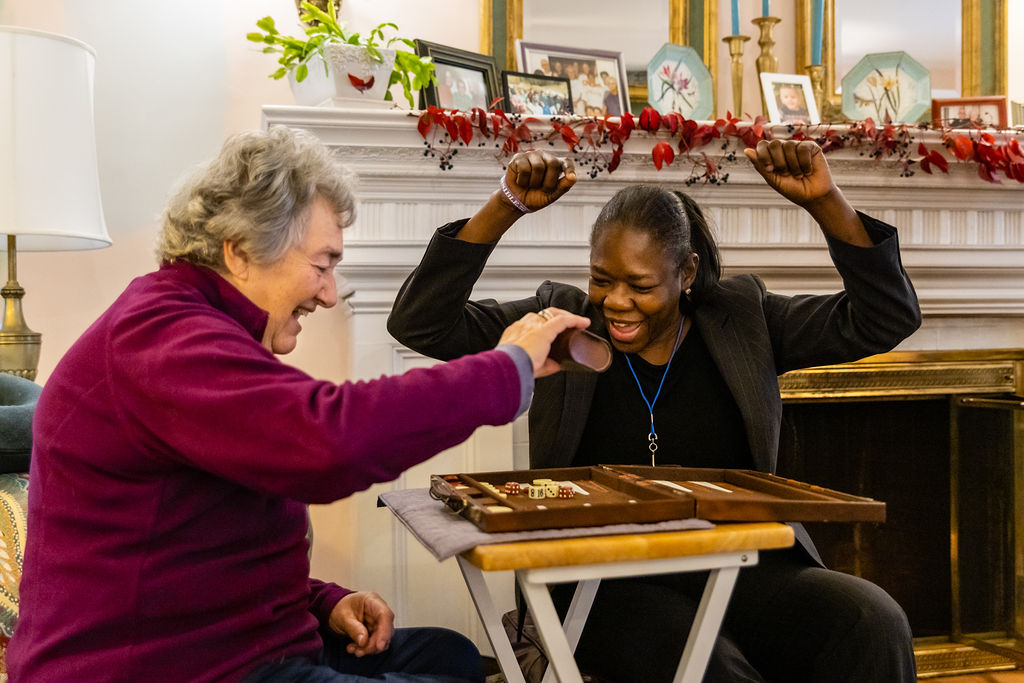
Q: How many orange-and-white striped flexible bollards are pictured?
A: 0